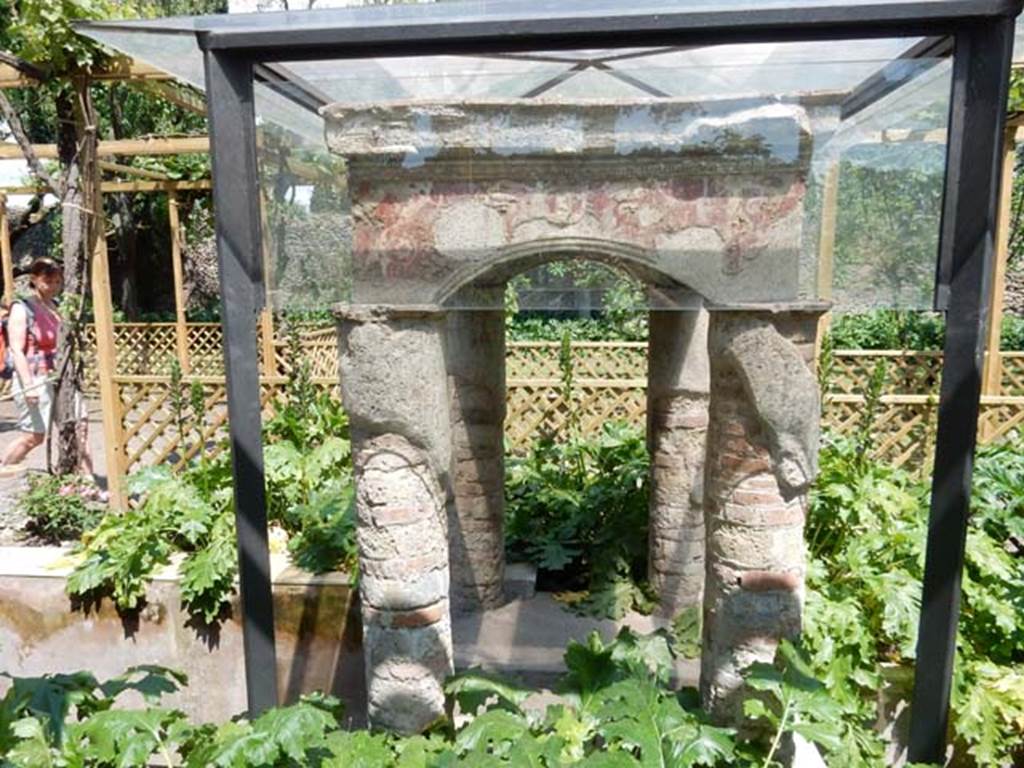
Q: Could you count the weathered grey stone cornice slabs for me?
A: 1